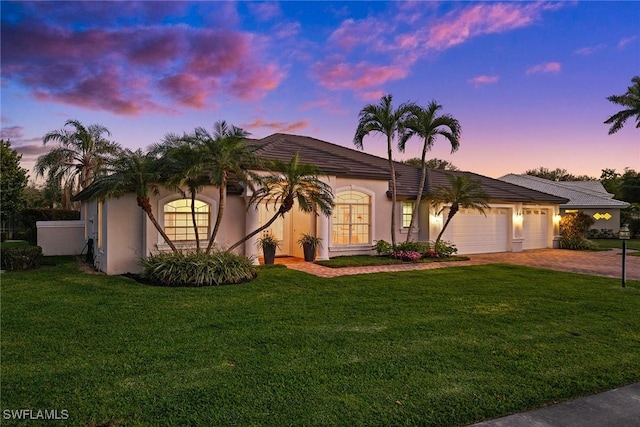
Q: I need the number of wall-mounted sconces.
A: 3